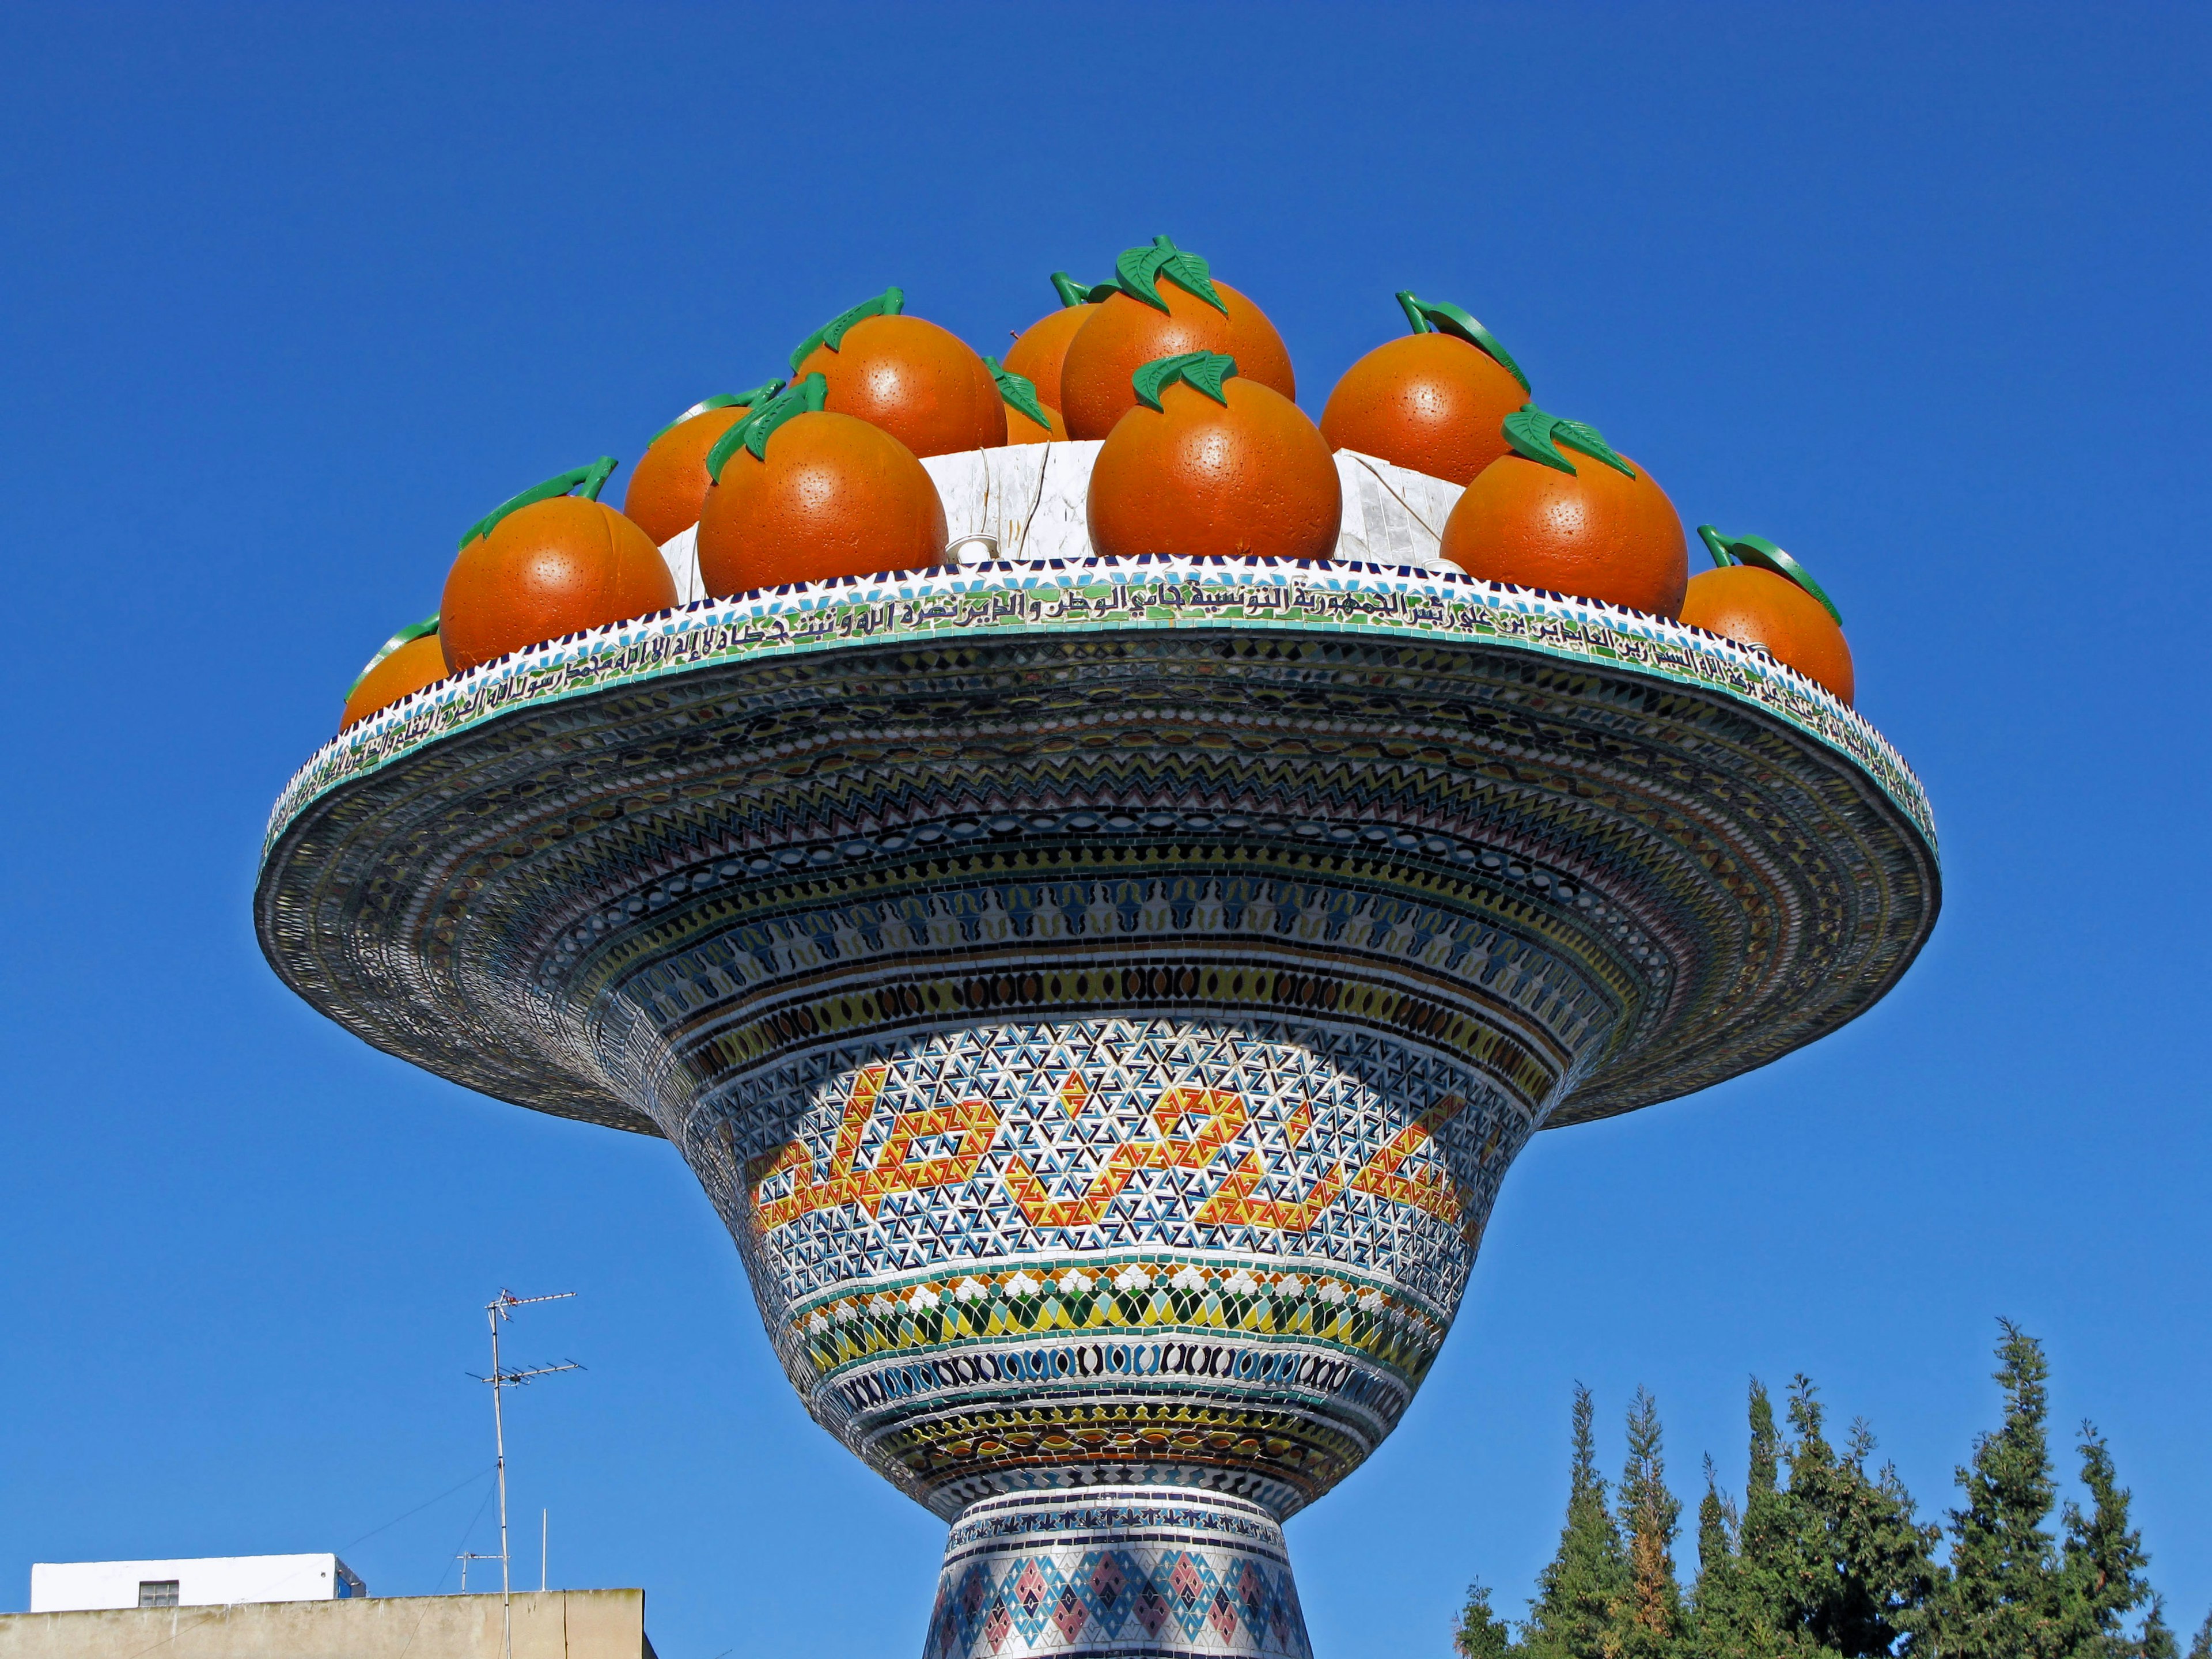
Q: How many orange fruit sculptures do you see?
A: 12